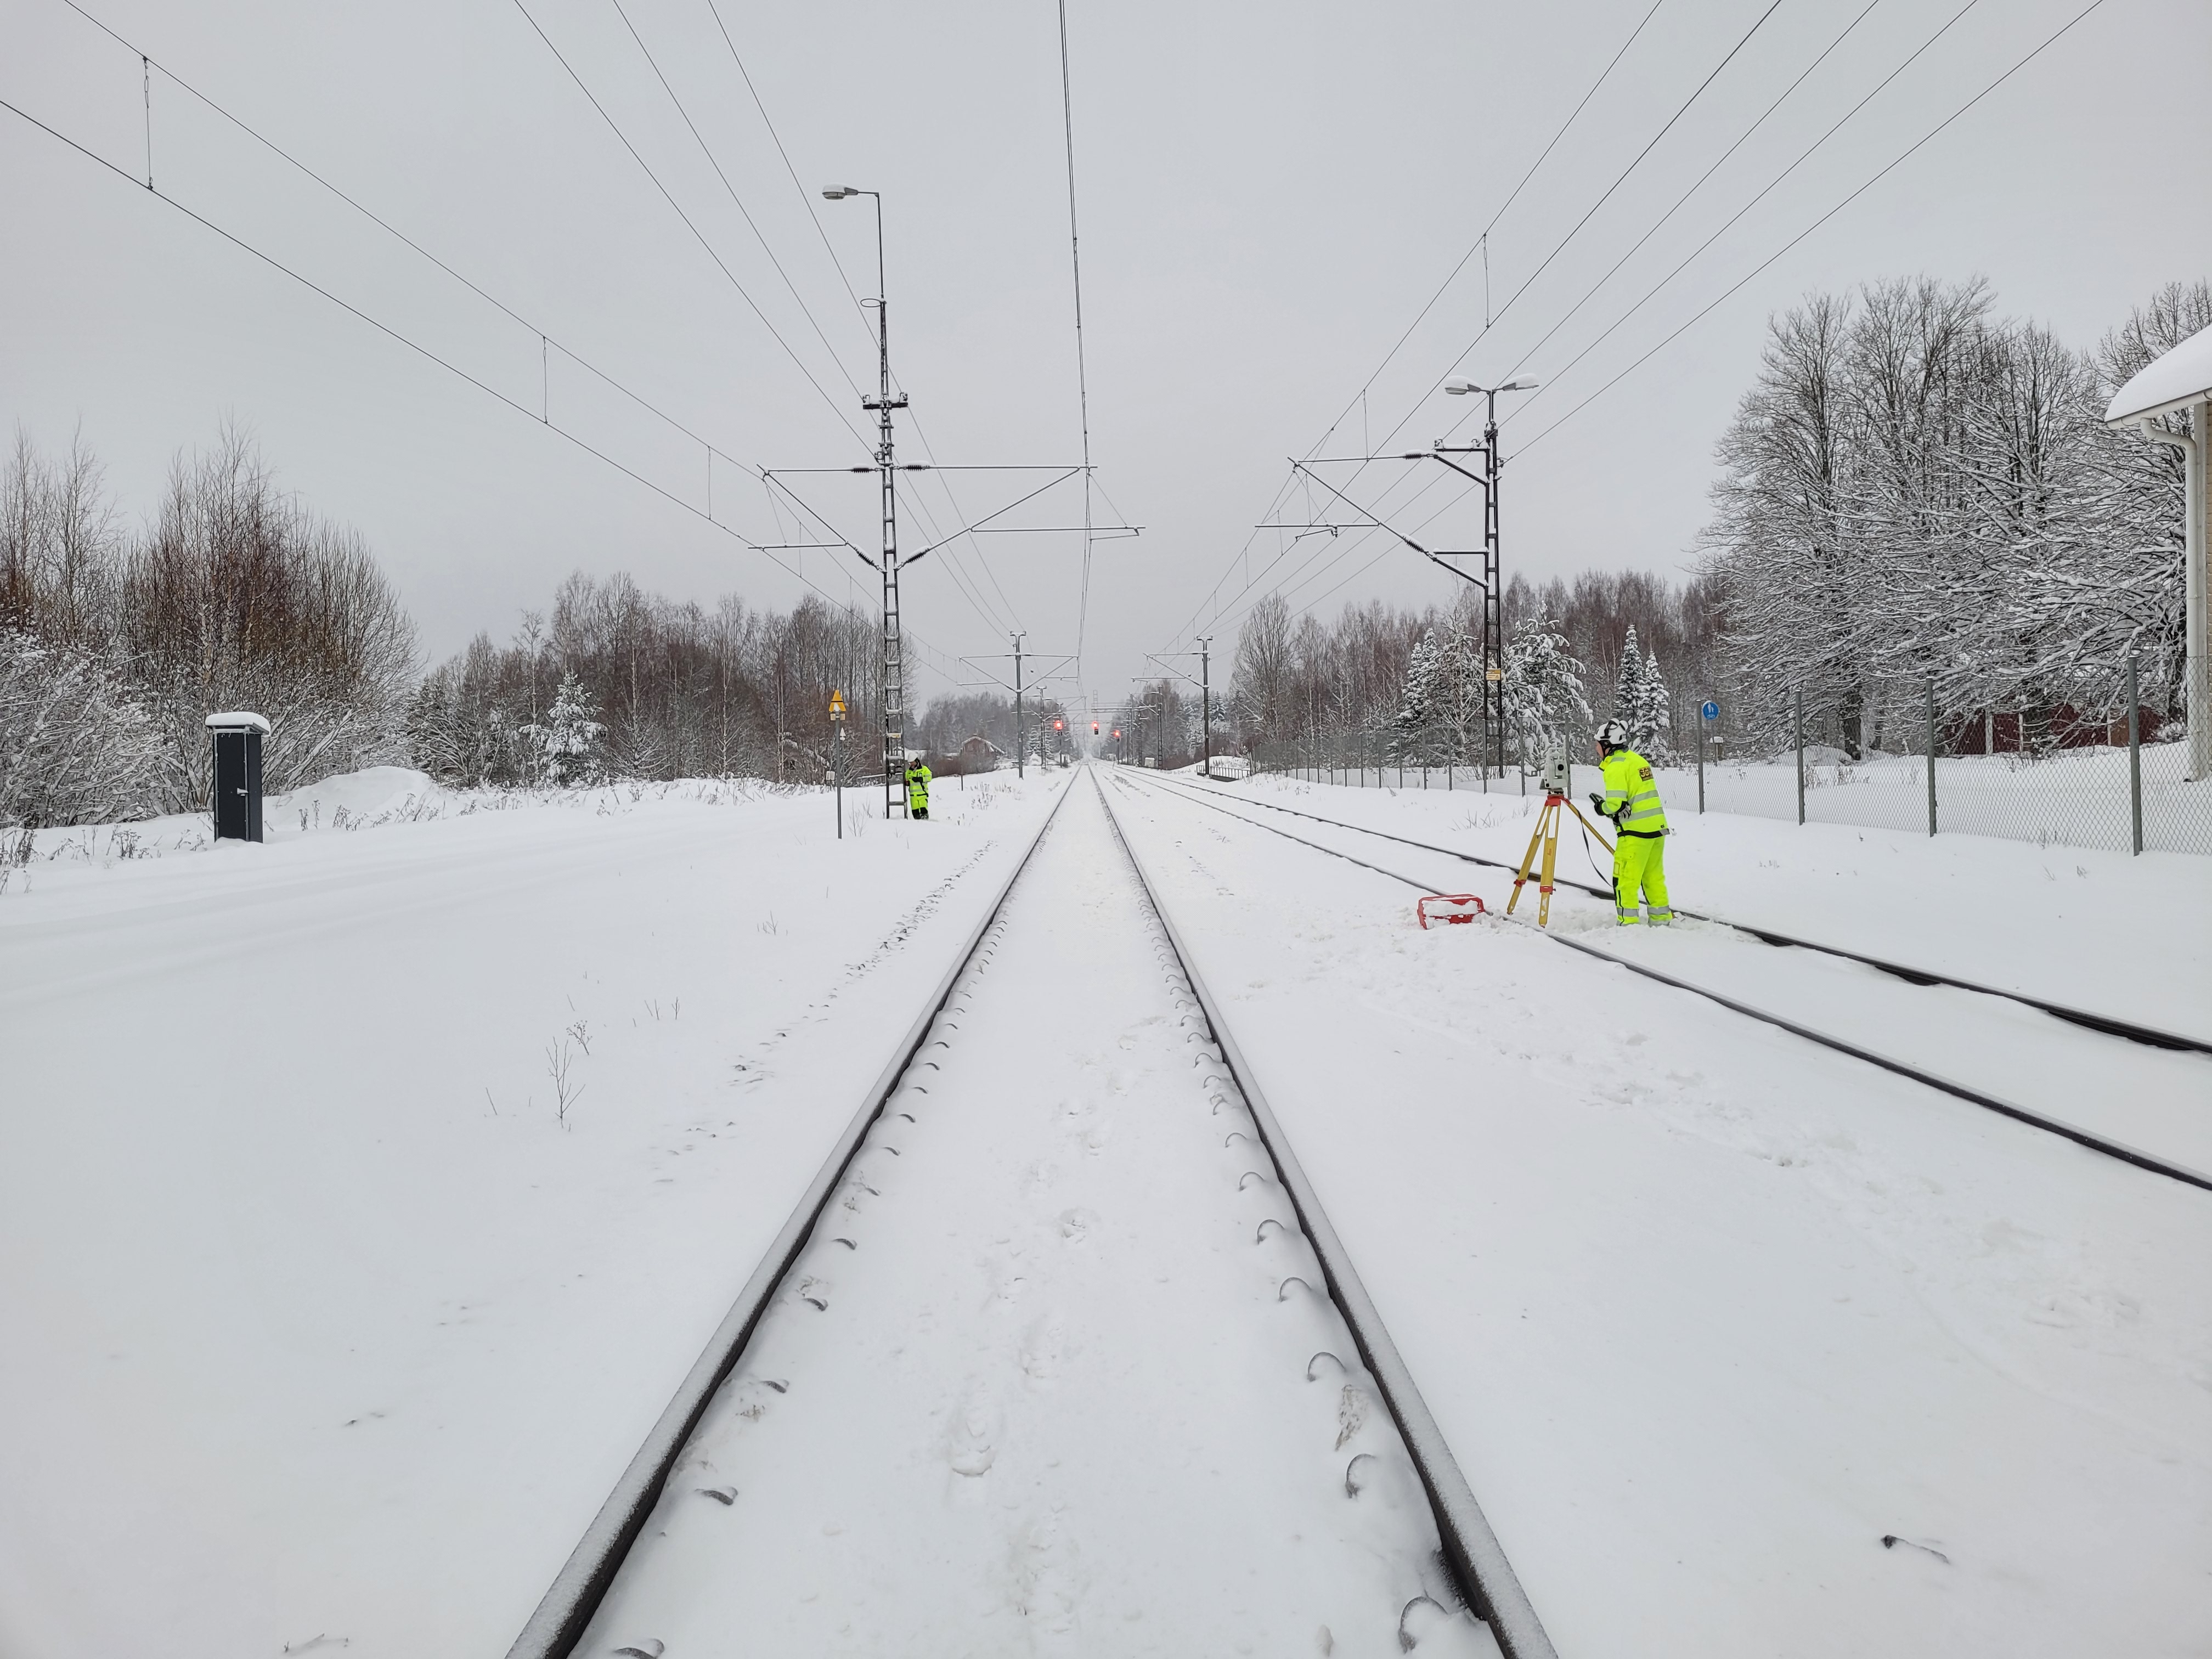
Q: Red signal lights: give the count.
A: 3